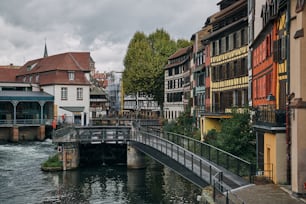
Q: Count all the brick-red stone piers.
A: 2